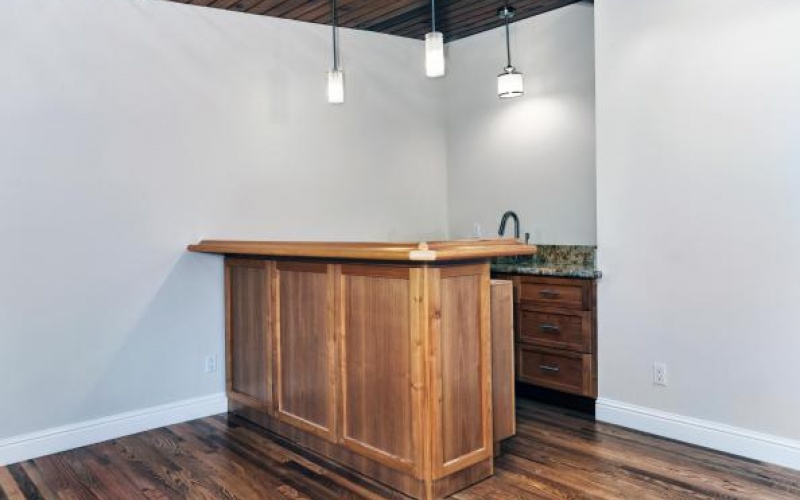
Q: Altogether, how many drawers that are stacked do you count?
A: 3